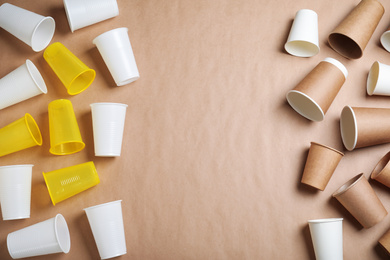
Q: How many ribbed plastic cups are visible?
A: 12